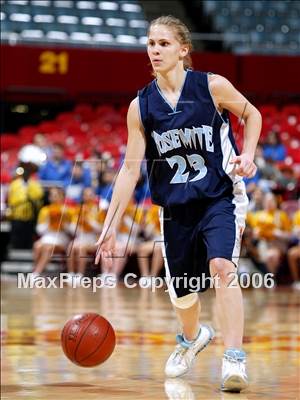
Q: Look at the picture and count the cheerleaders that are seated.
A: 6